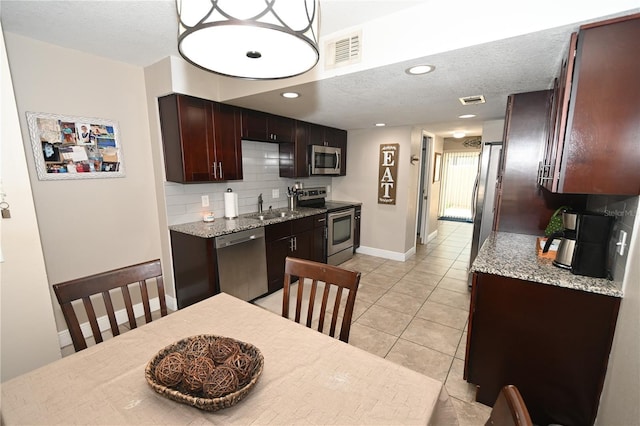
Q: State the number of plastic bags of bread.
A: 0